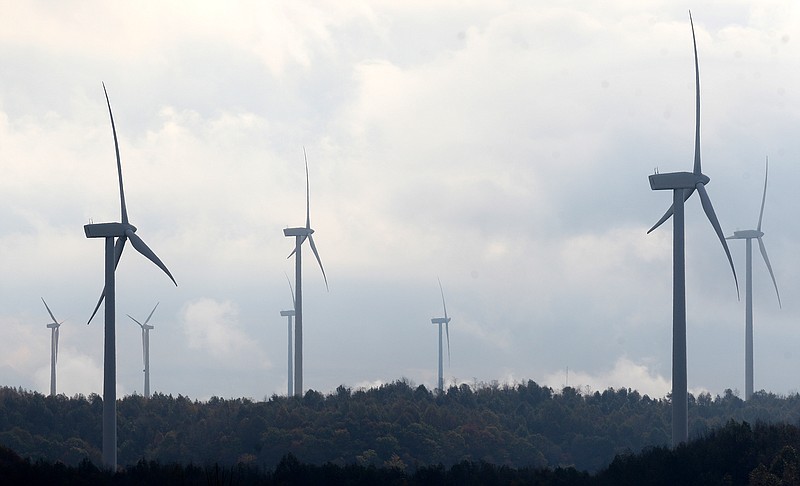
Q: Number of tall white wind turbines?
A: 8